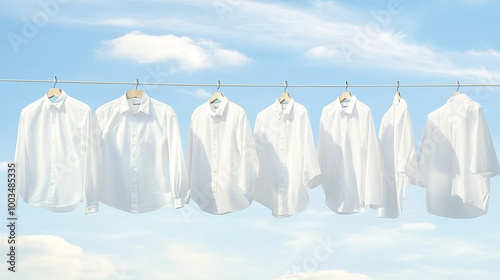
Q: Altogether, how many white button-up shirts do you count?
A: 7